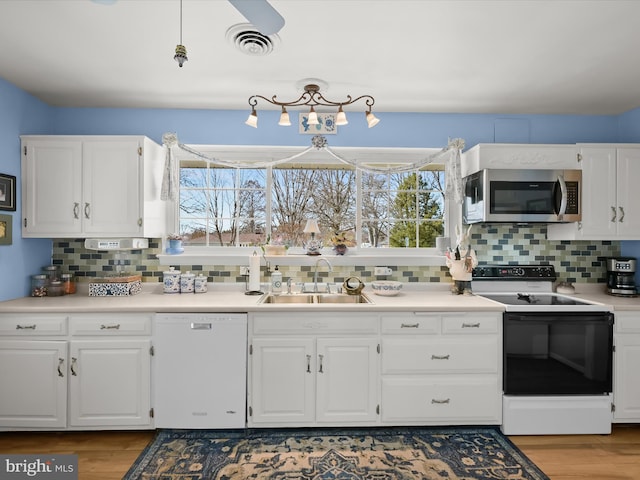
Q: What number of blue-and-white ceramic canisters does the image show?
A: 3